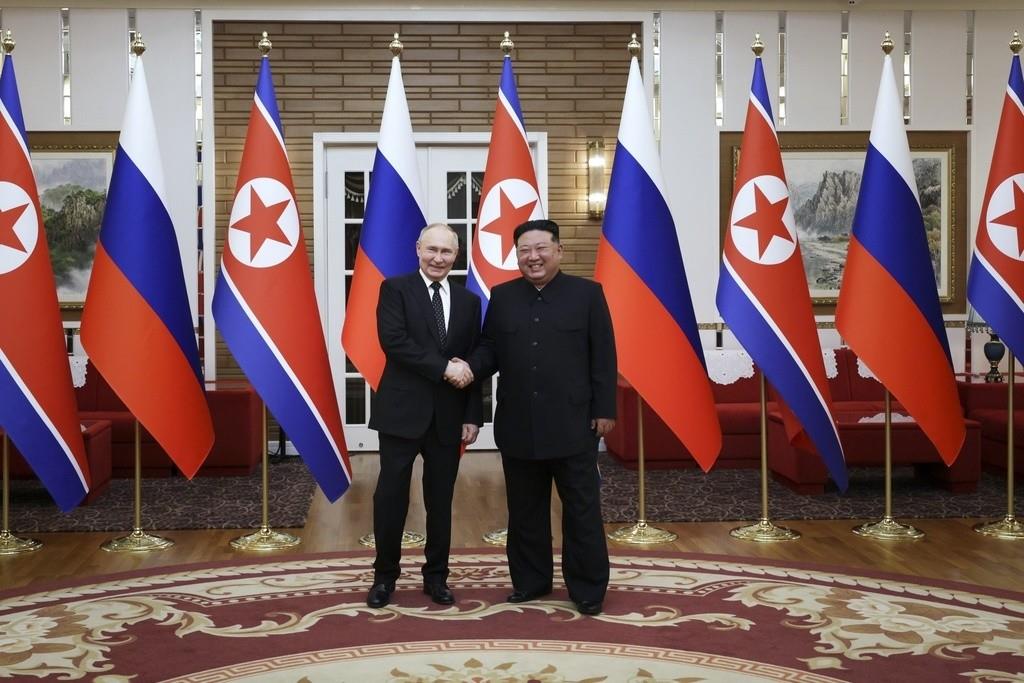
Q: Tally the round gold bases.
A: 9